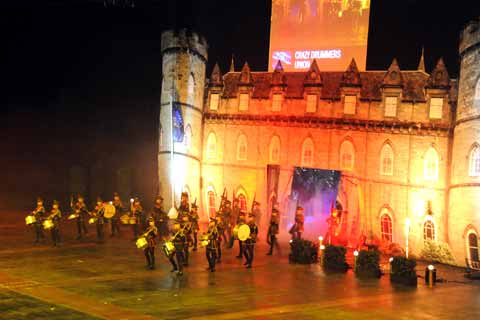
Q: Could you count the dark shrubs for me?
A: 4